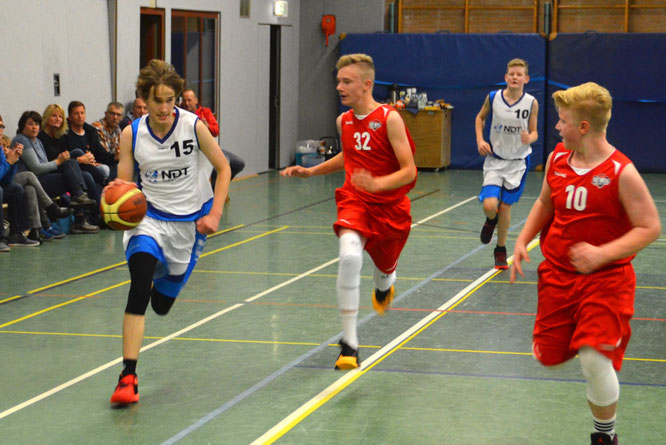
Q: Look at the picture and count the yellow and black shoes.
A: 2